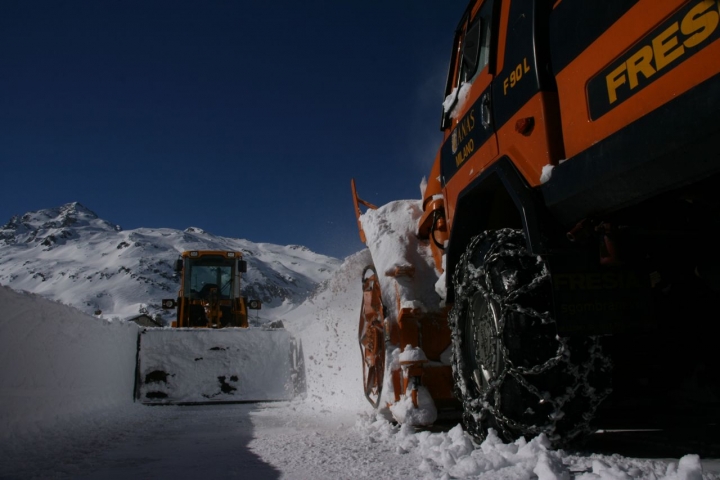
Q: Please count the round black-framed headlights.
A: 2